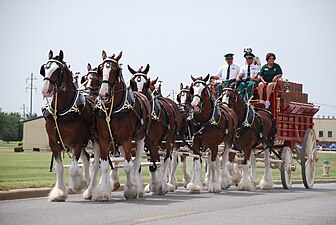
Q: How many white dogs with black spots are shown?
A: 1